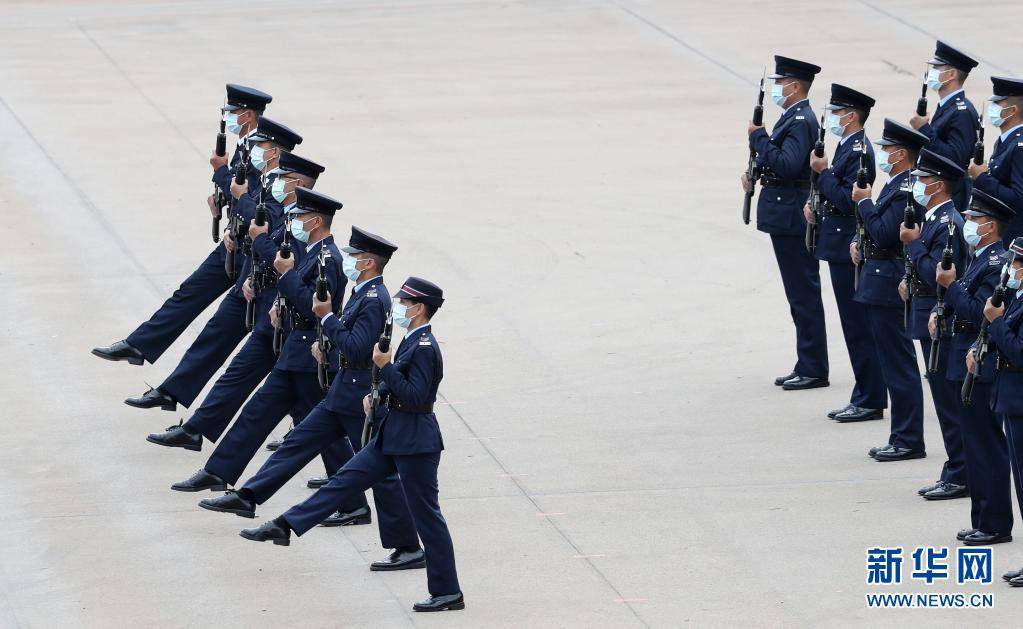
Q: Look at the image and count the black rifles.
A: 14